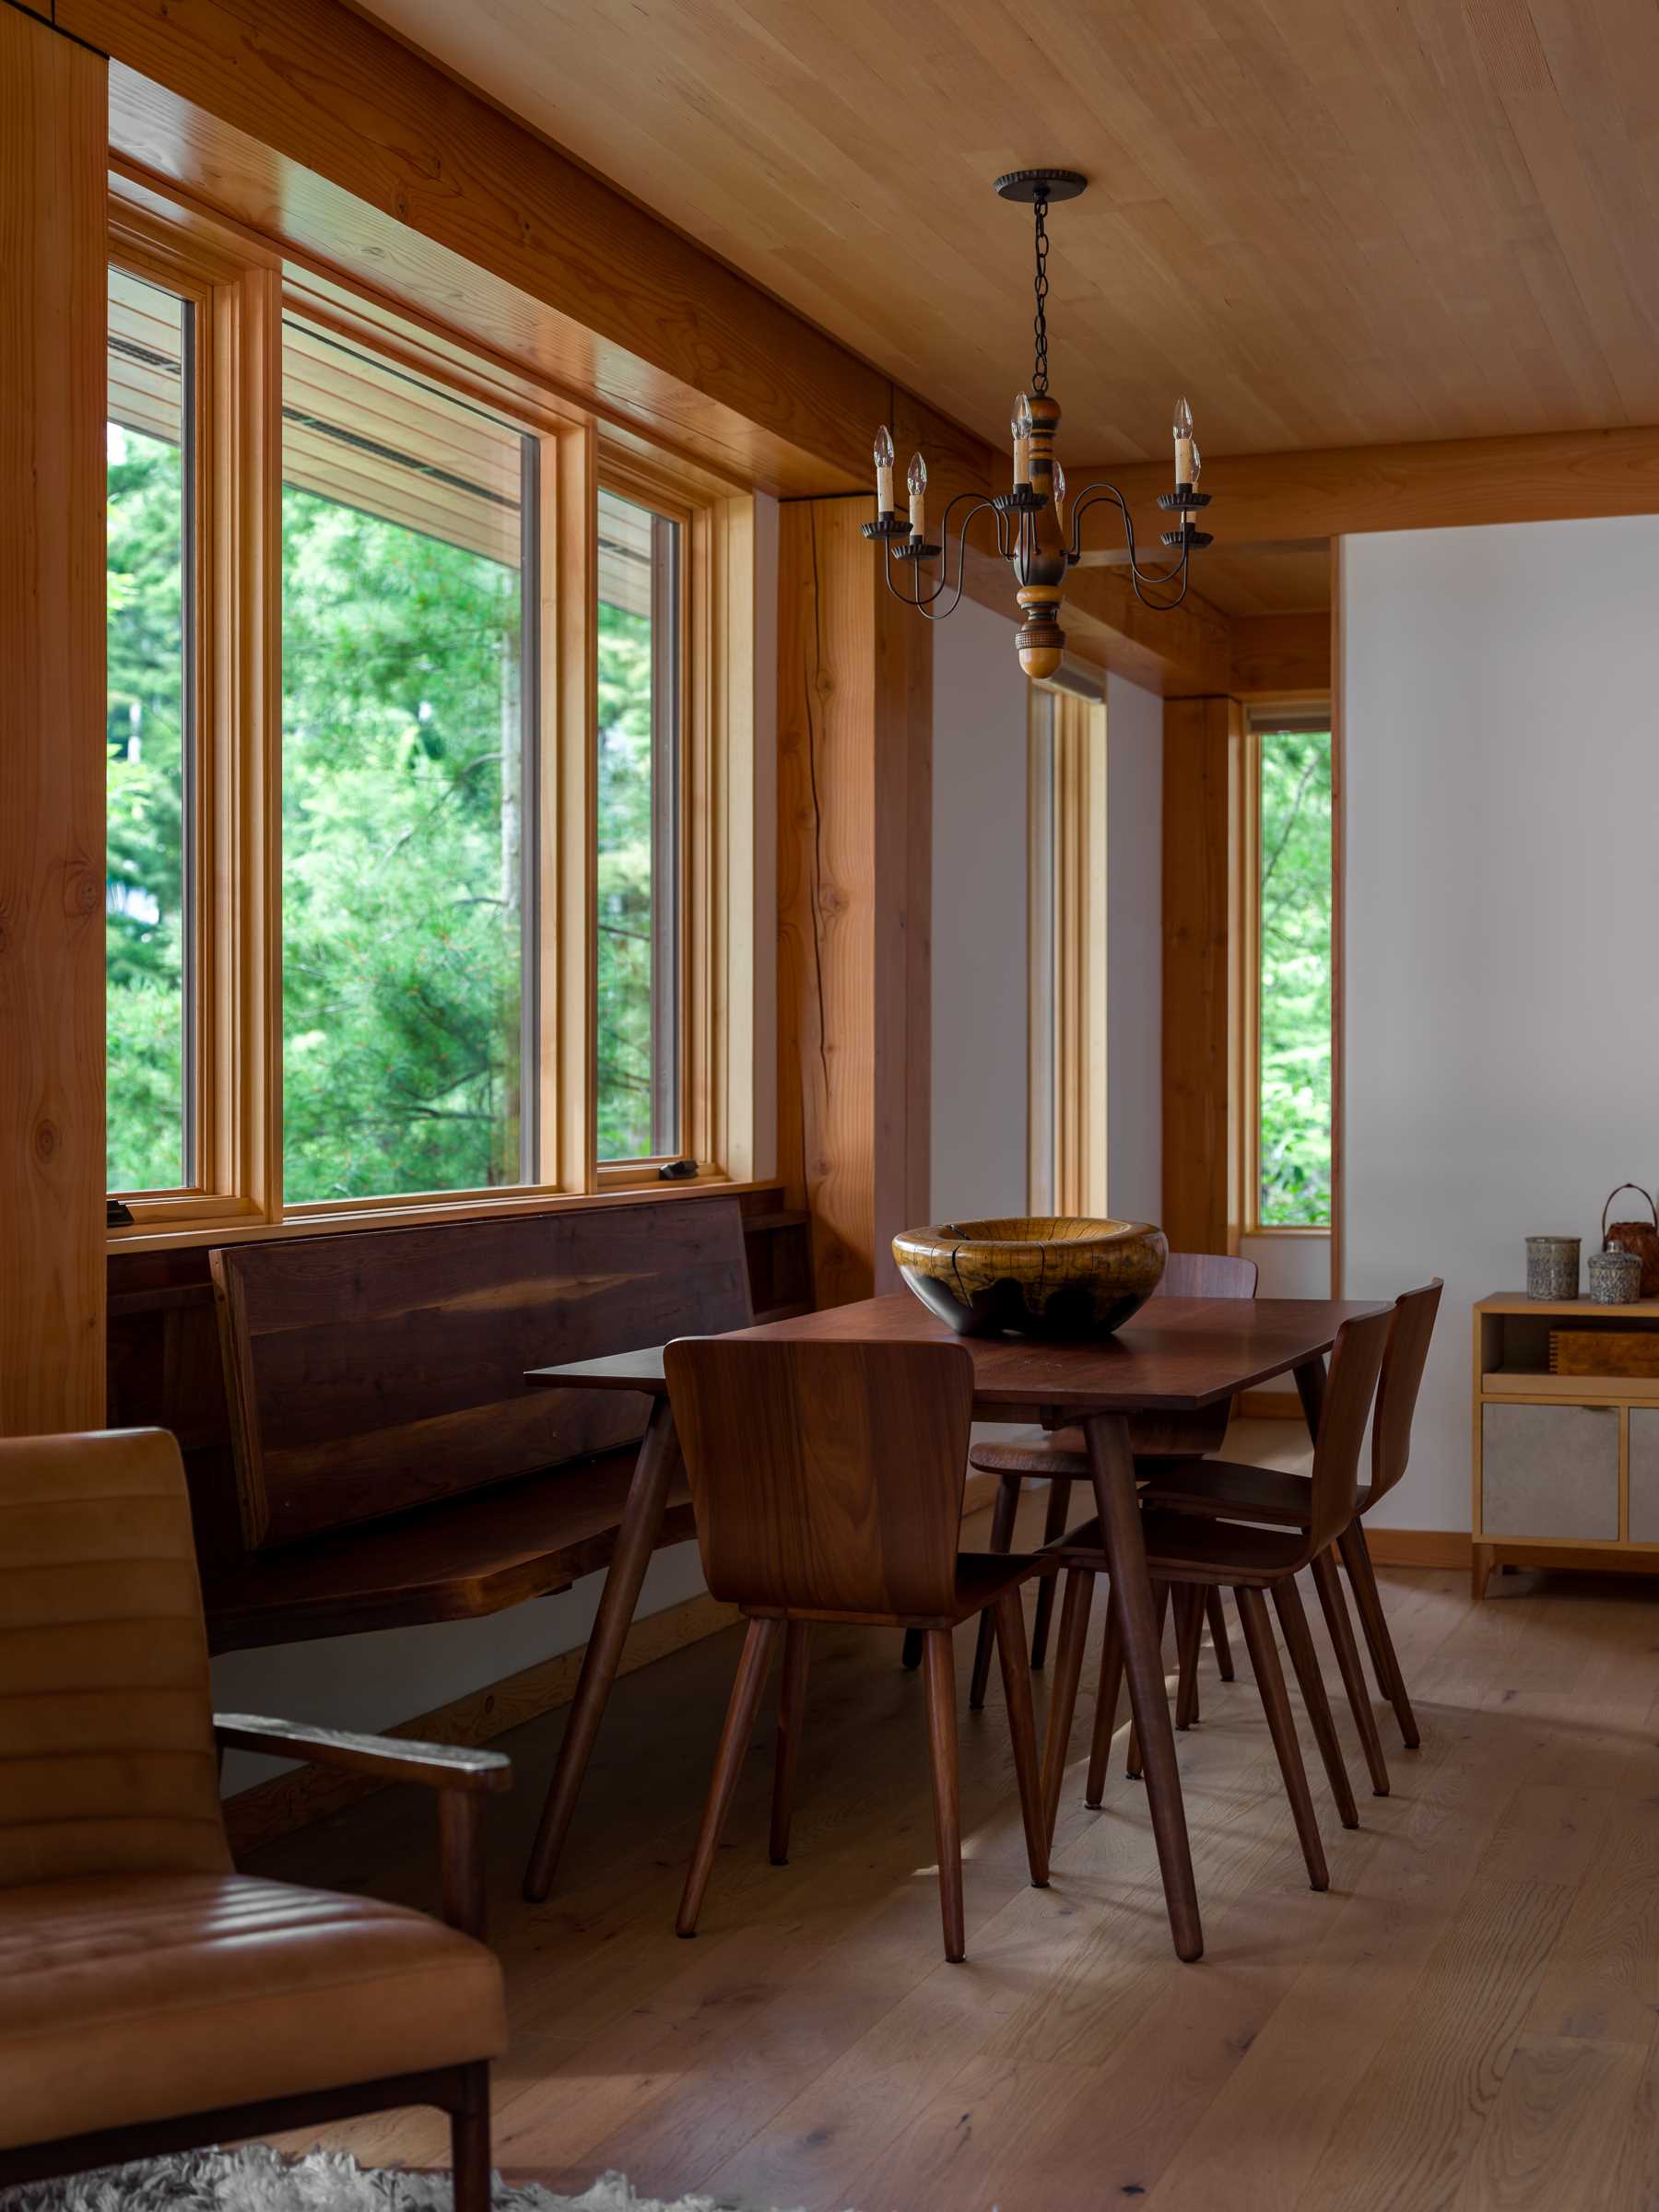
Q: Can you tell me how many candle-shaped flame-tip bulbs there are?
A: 6